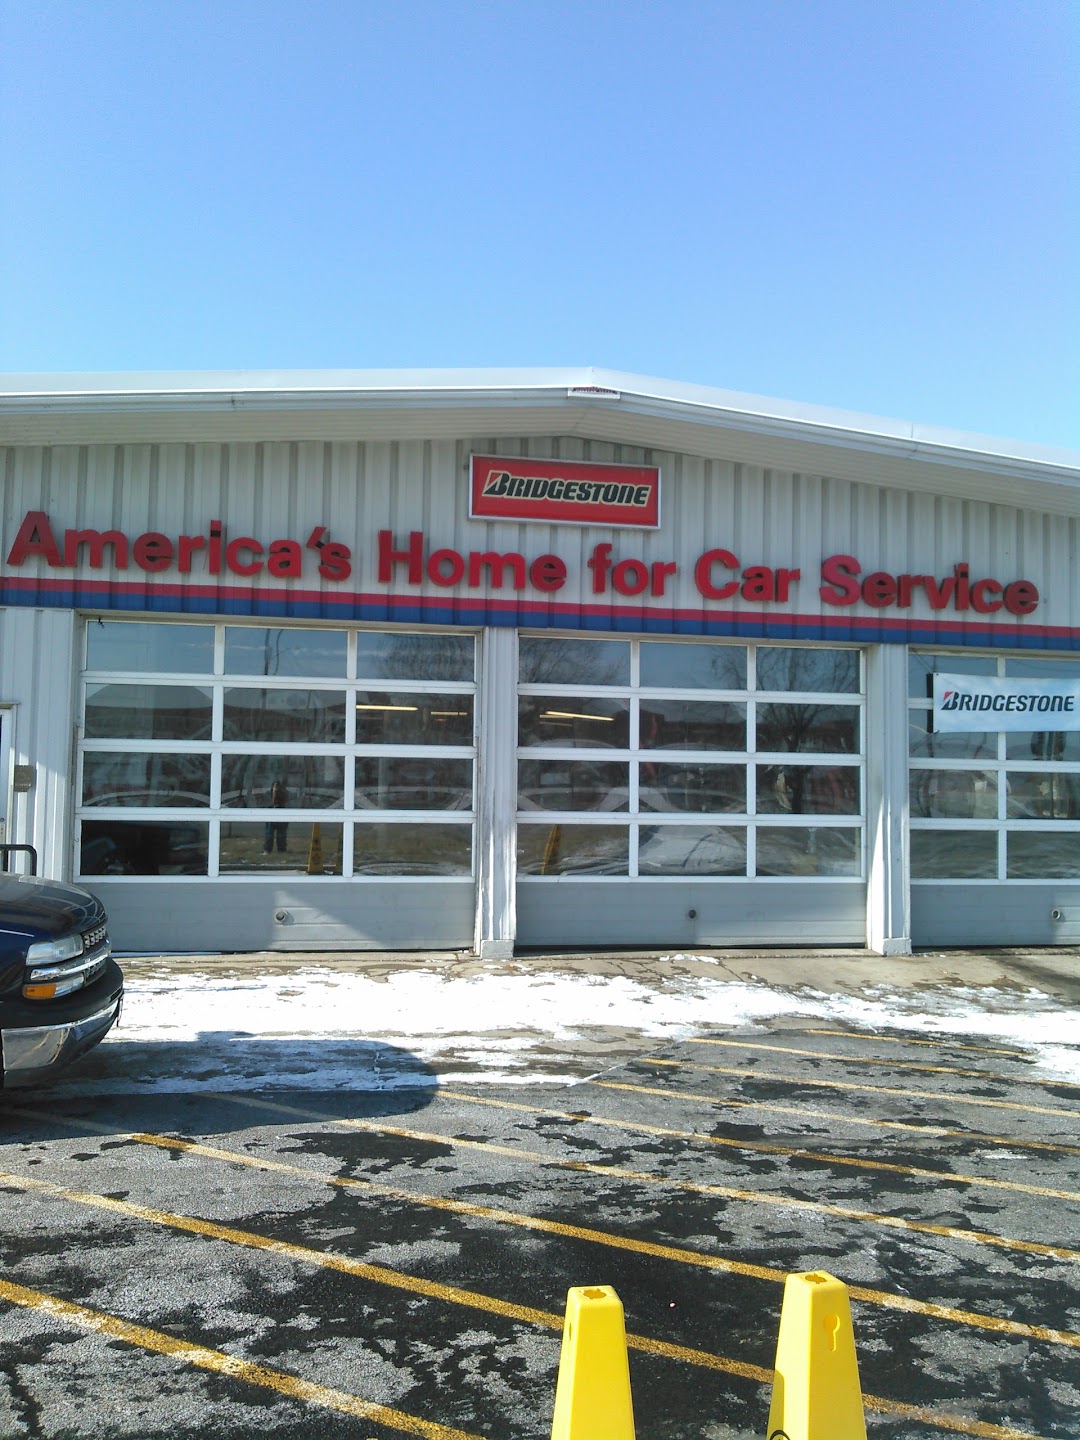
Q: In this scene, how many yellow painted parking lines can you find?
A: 9